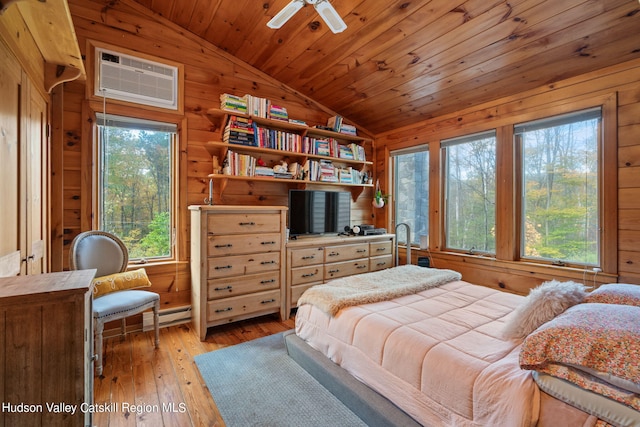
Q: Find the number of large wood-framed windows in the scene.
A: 4